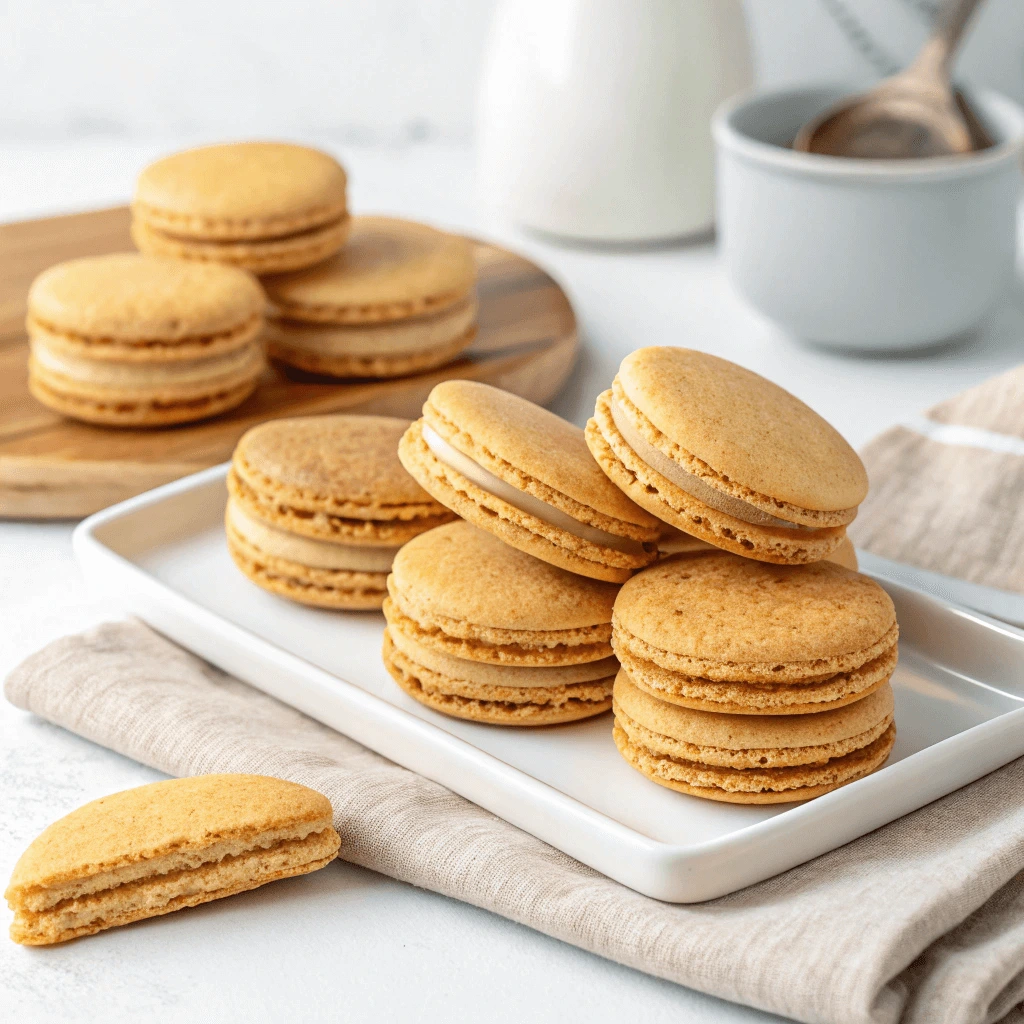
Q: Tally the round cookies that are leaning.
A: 2